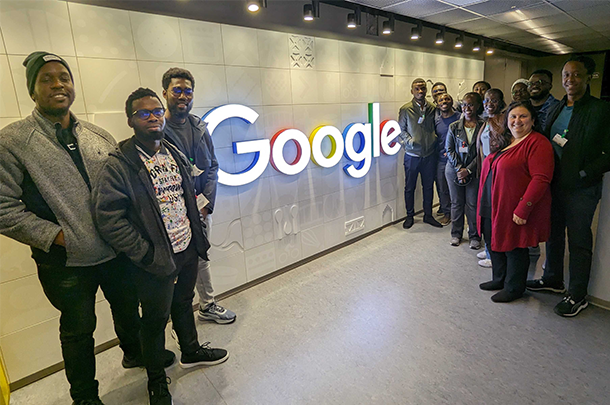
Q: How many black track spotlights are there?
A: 9